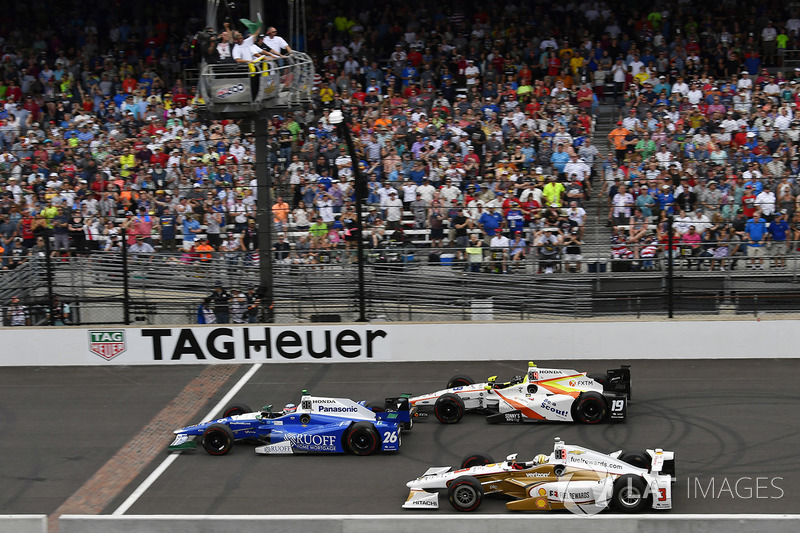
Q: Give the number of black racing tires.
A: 12